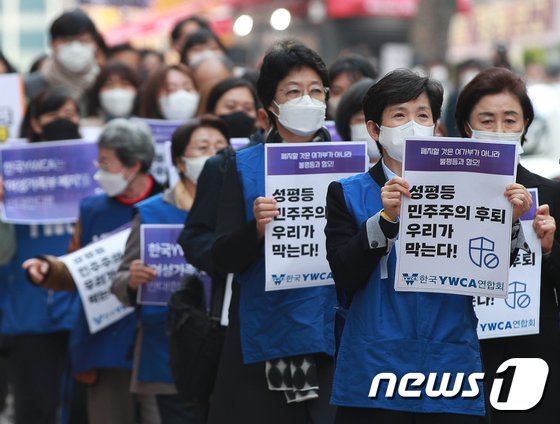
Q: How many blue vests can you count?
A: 5